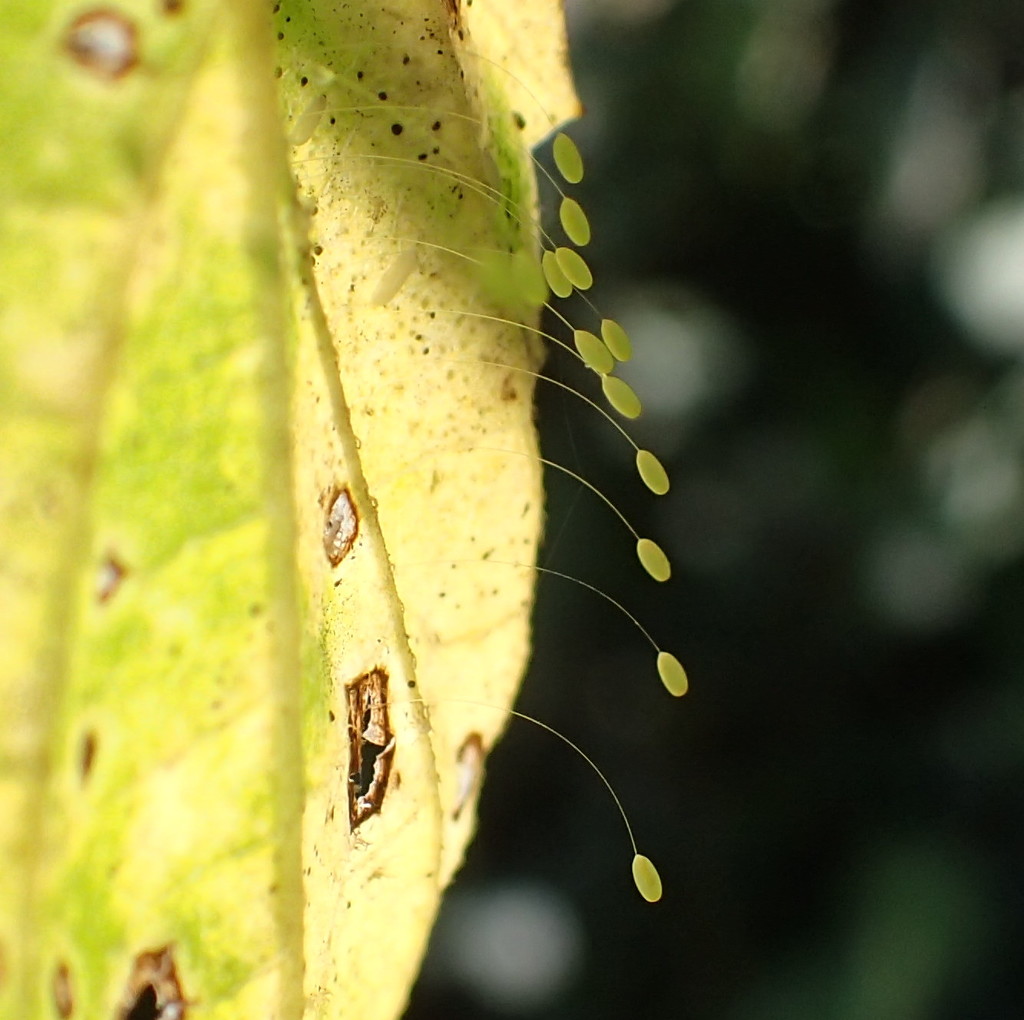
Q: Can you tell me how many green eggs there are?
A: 11